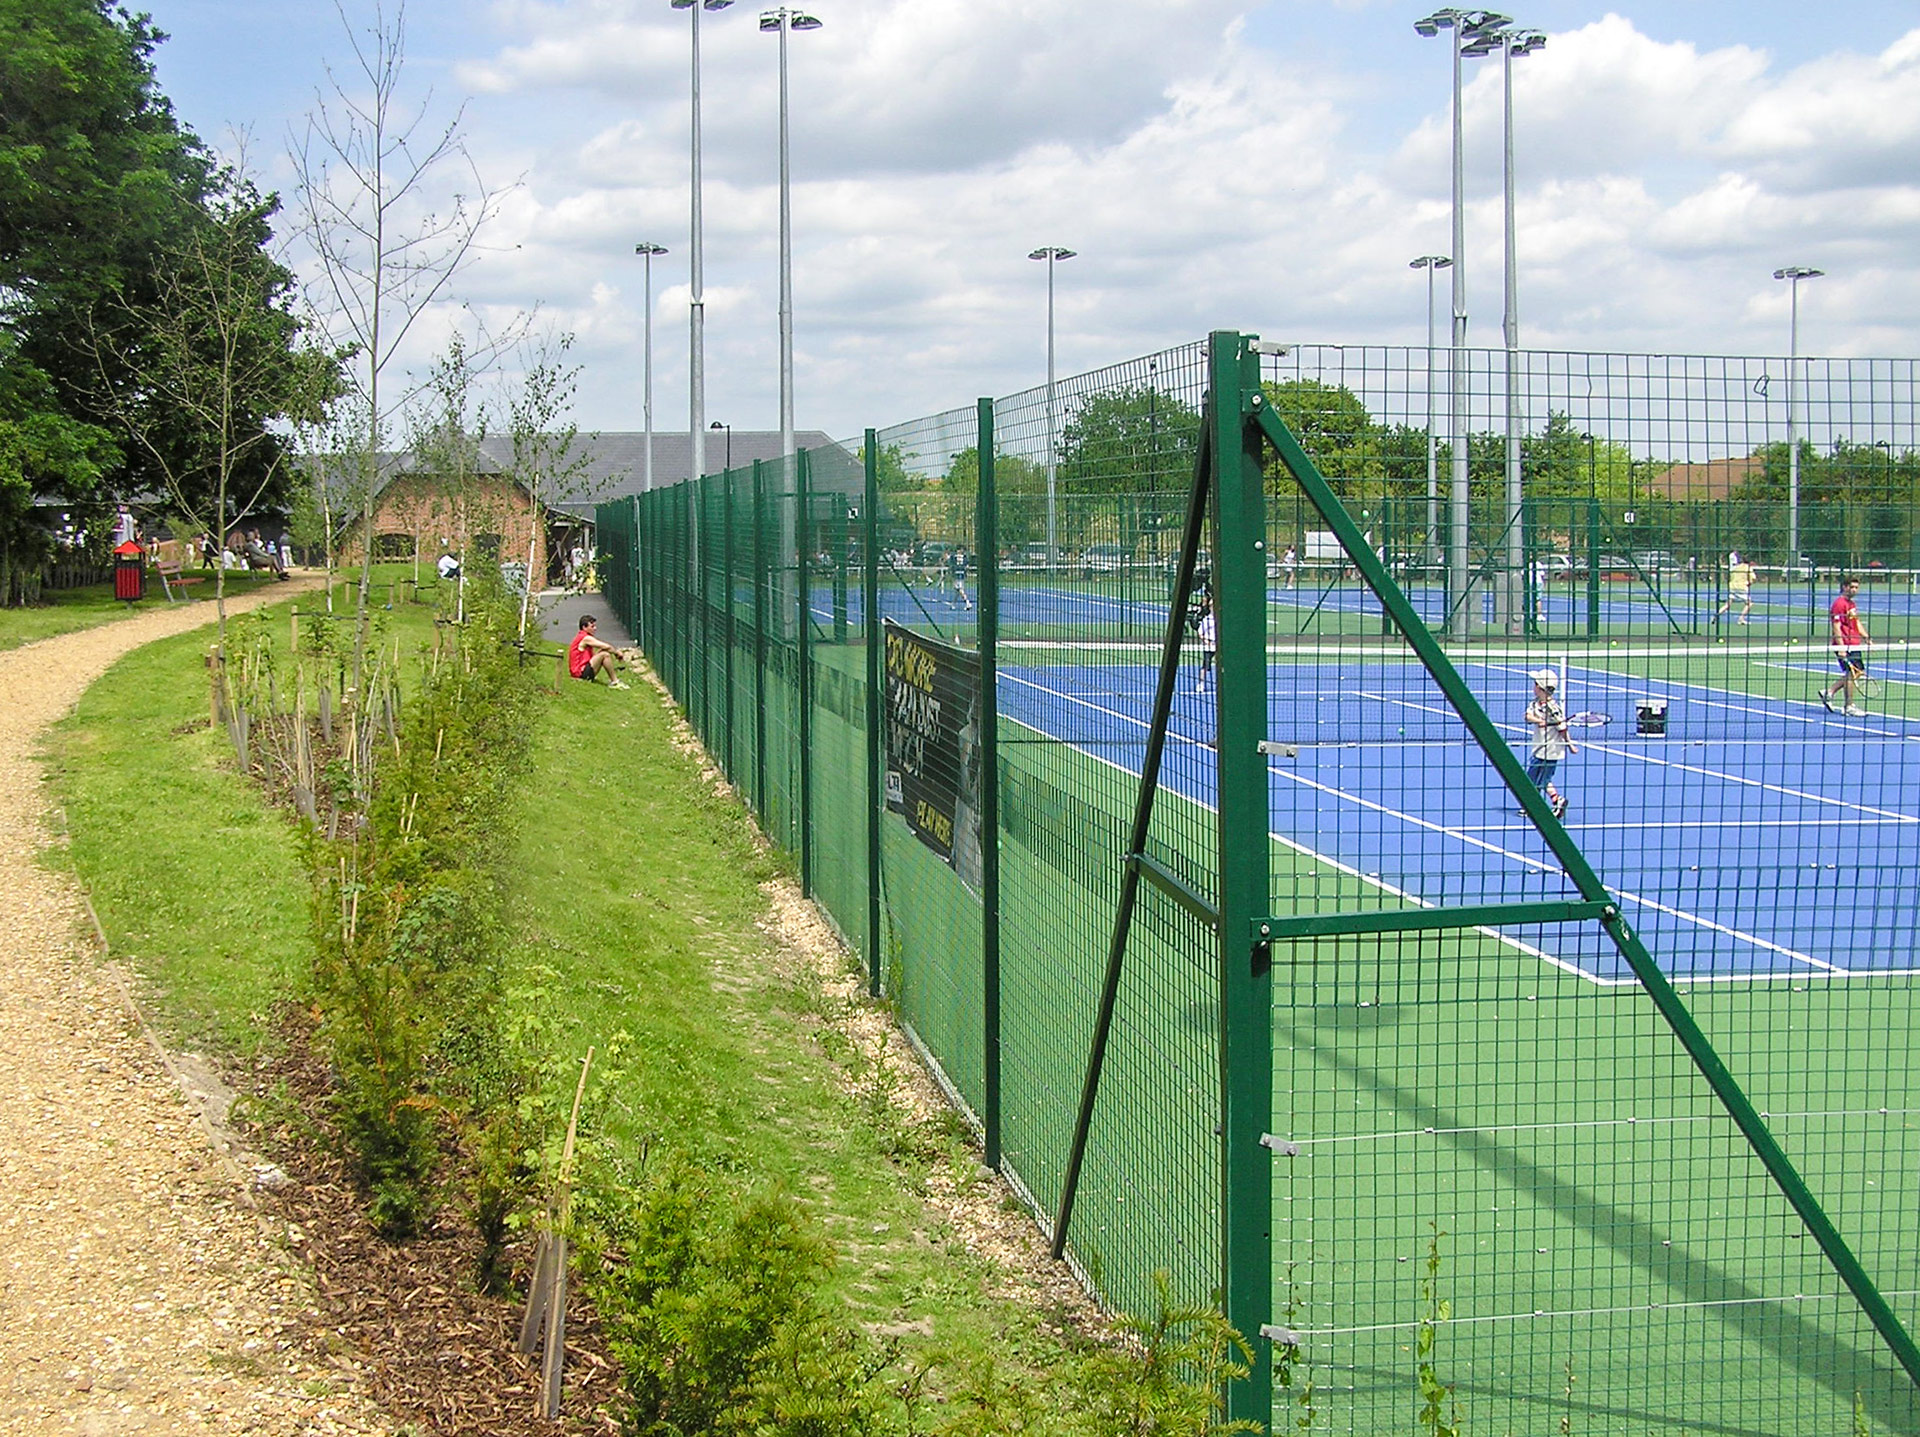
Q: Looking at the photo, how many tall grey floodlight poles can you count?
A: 8